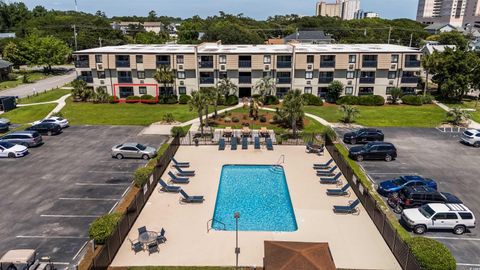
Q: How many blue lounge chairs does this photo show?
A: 15